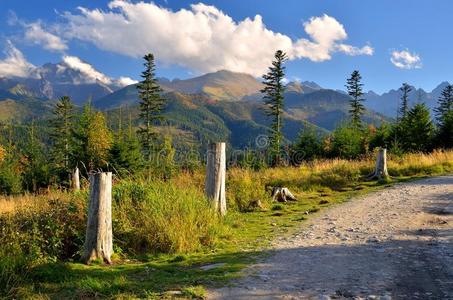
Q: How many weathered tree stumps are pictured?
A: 5